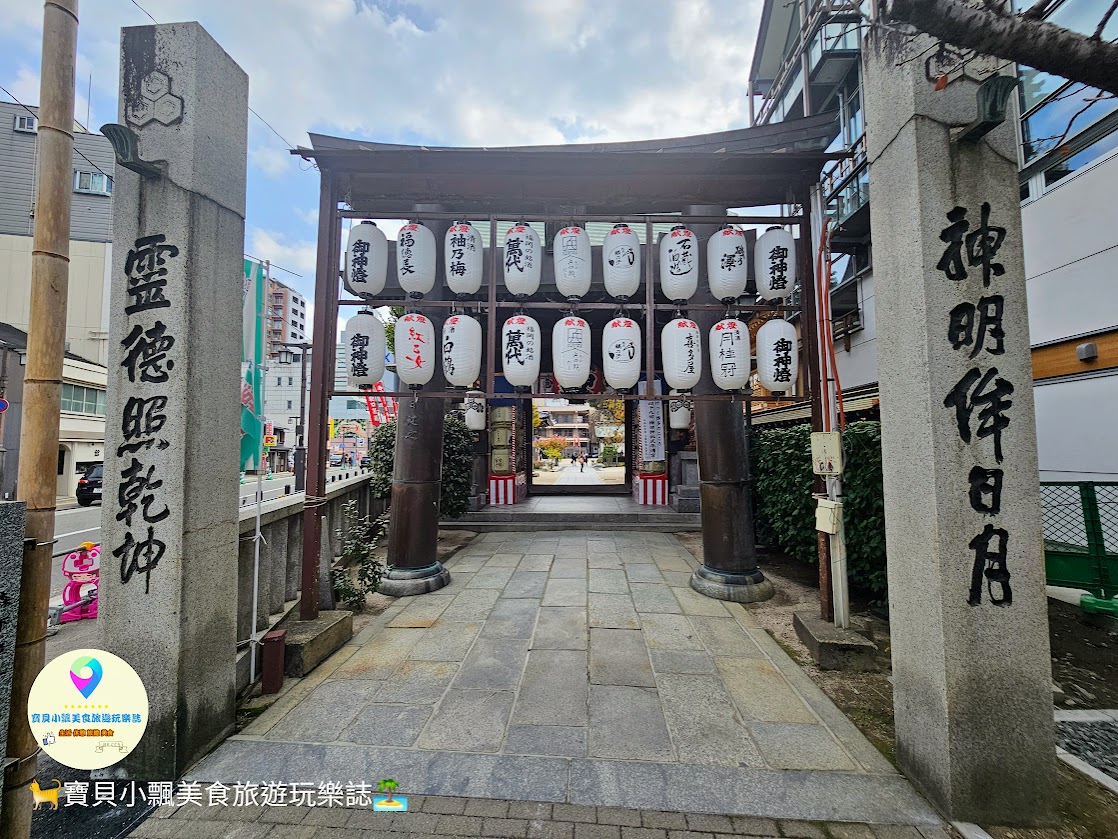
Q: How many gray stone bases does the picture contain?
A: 4